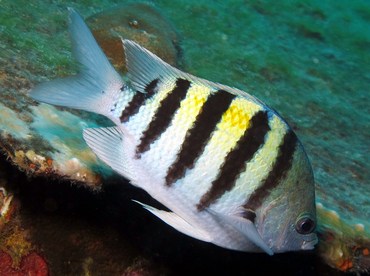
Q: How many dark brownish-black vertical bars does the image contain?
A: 5